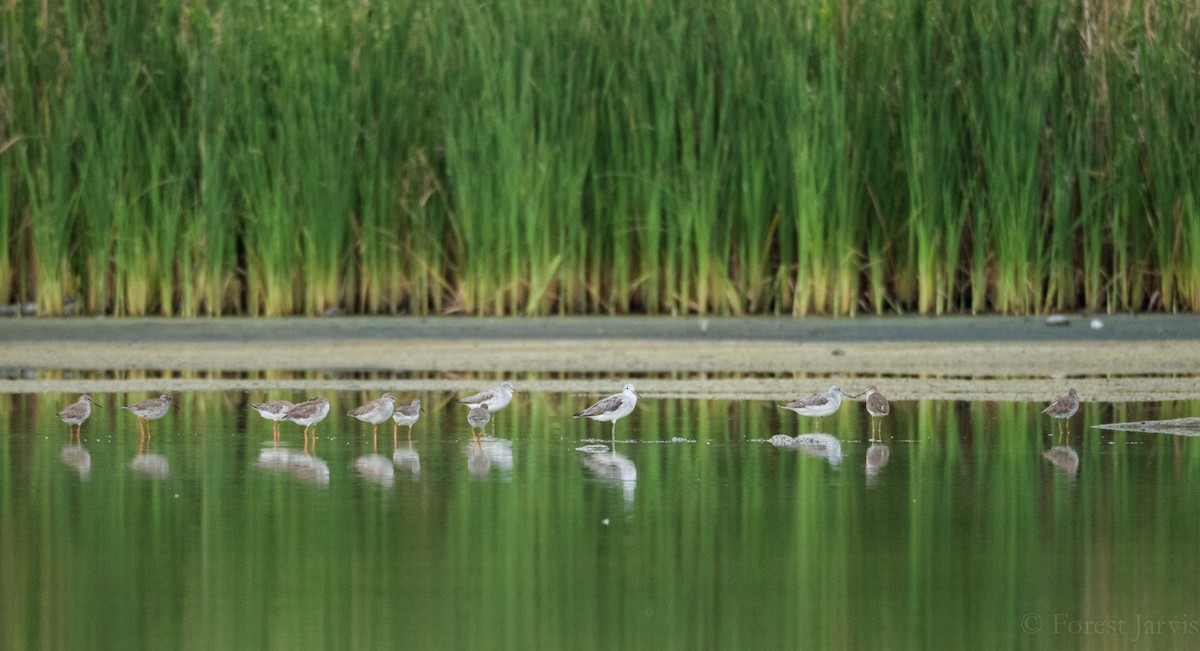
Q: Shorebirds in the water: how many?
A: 12